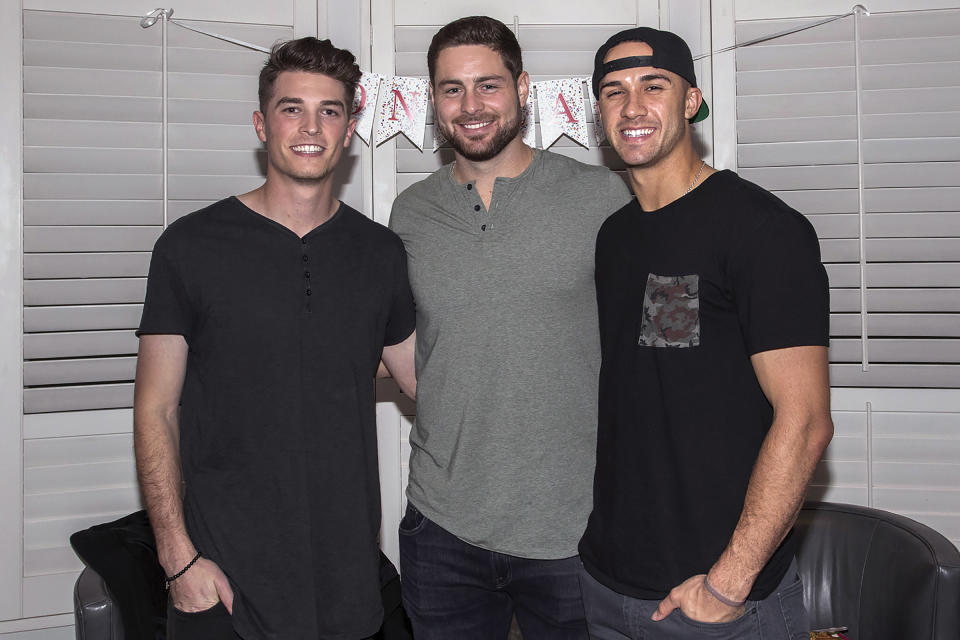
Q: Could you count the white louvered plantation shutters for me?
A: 3